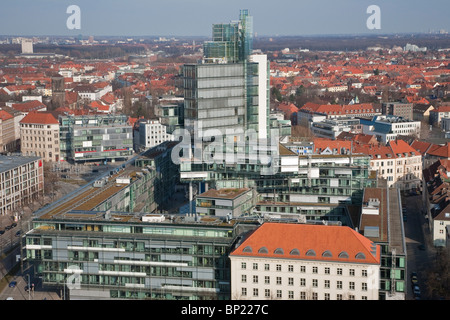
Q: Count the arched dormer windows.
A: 8